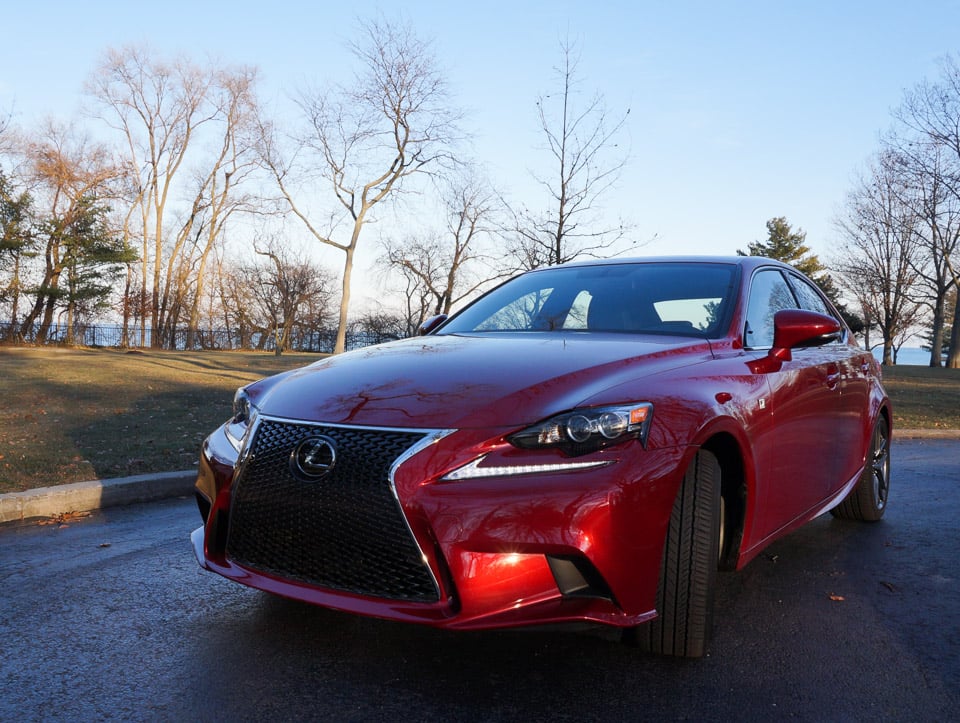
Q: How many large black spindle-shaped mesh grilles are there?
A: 1